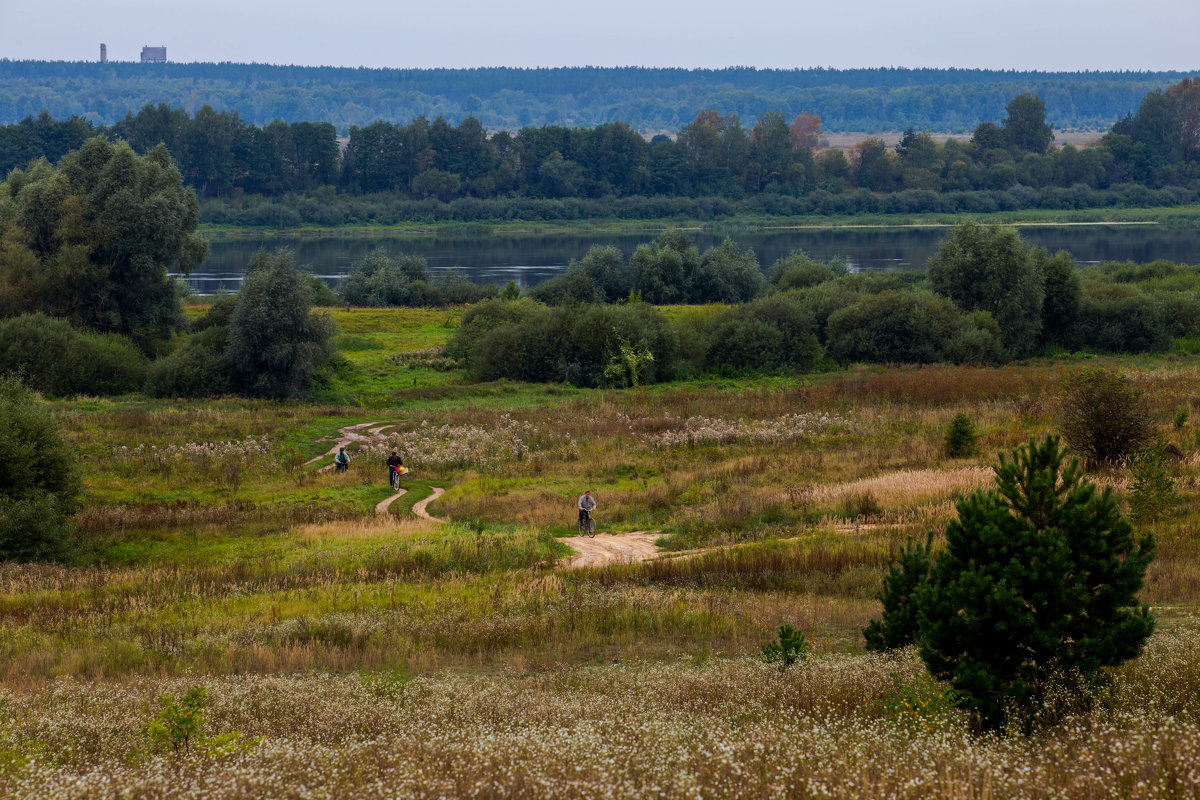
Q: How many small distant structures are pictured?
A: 2